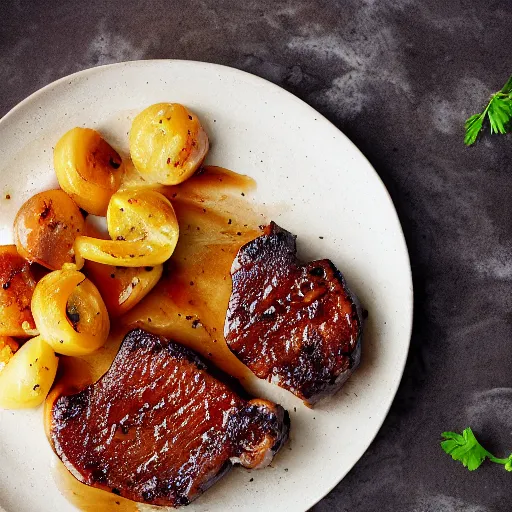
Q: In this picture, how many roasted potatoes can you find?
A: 8